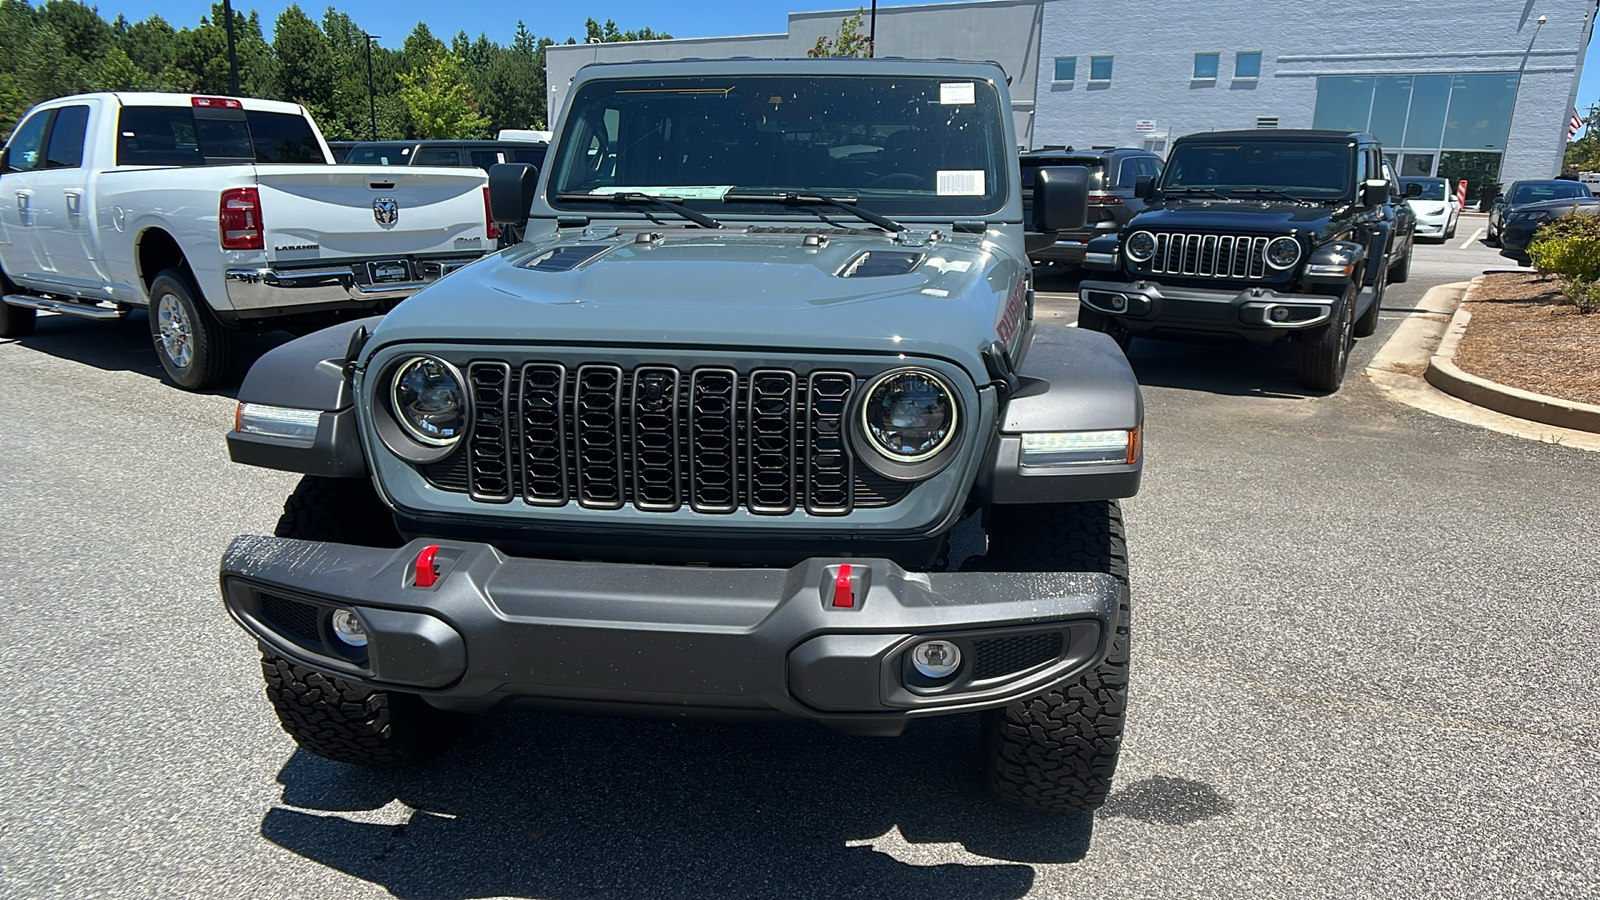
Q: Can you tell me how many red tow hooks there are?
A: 2